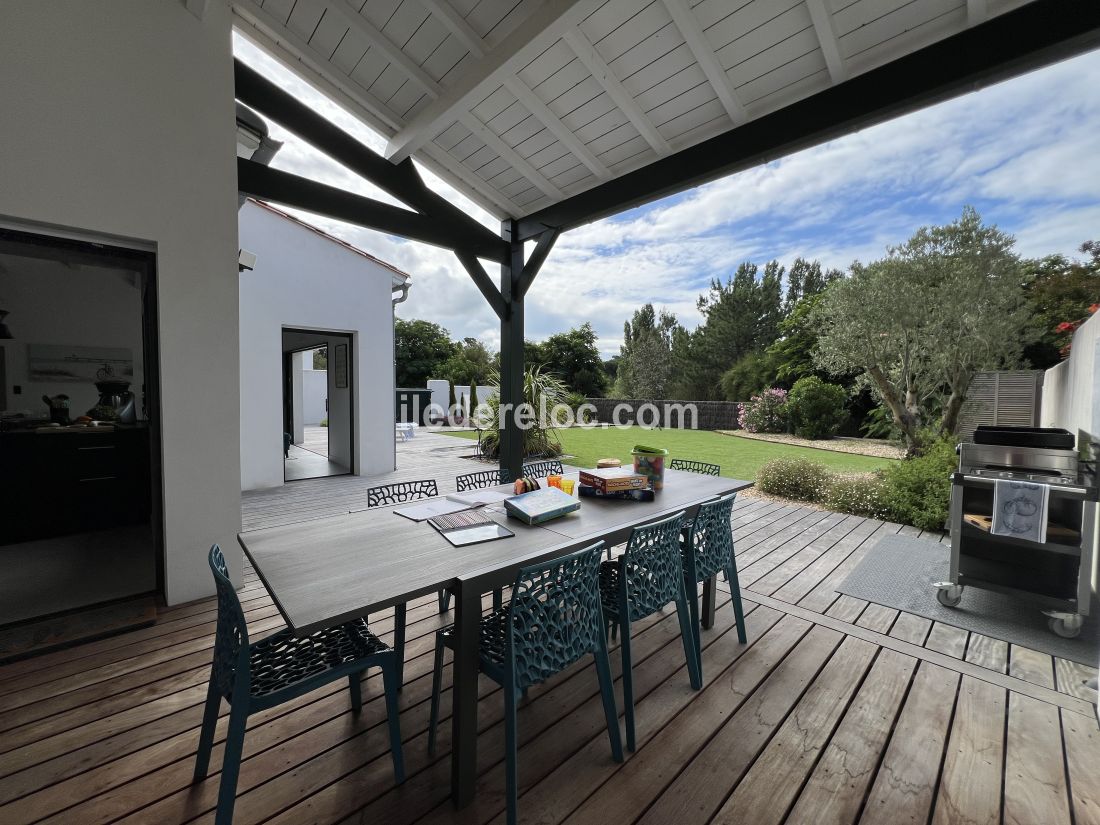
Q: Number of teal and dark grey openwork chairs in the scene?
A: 8